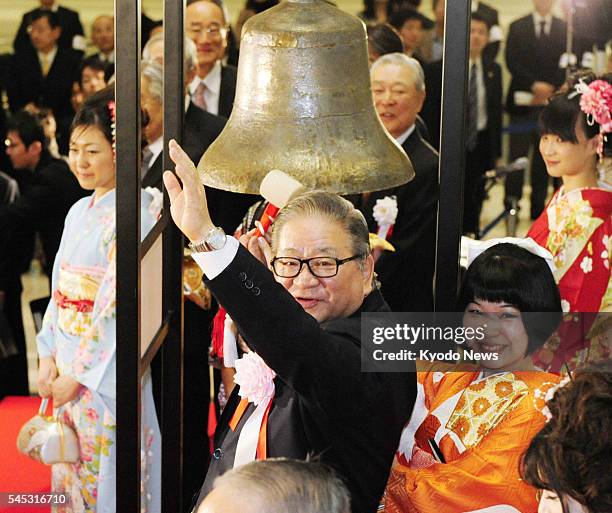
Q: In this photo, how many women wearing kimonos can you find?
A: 3